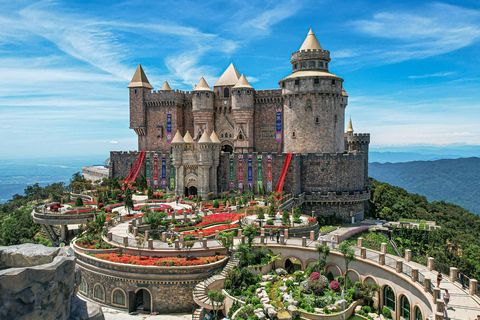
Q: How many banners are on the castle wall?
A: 11